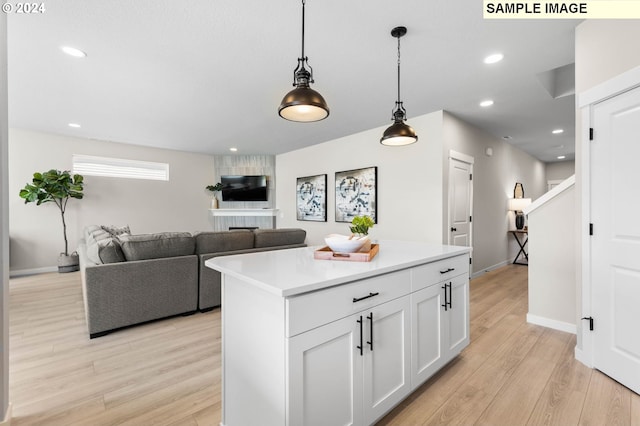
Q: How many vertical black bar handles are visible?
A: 4